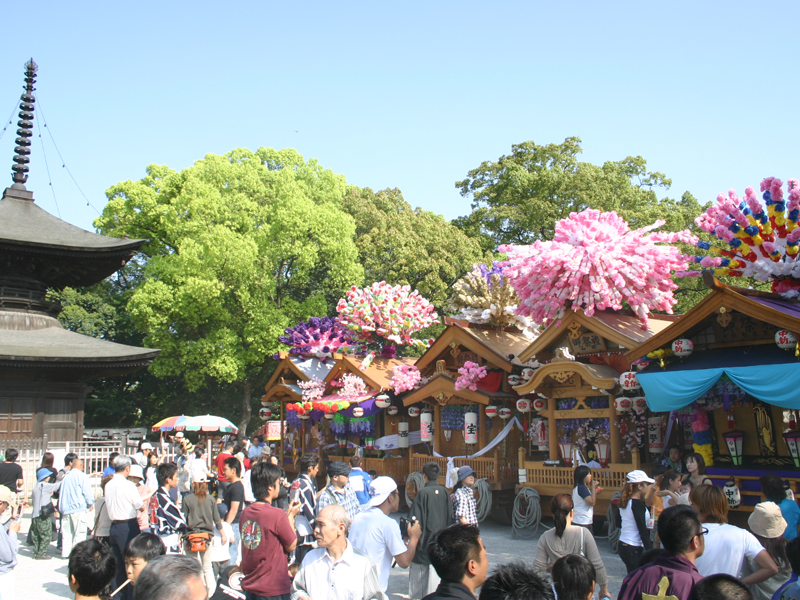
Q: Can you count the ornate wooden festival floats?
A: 5